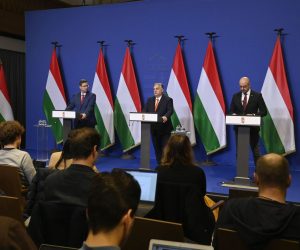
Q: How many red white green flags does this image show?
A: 7